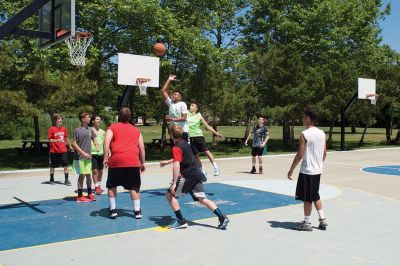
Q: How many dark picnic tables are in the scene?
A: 3